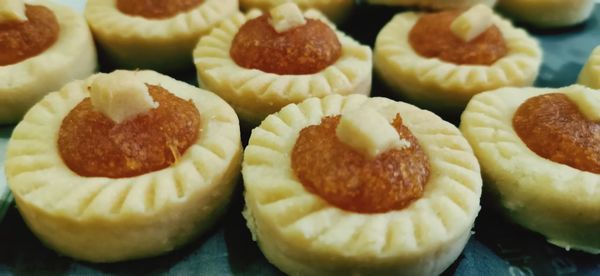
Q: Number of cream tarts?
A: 11